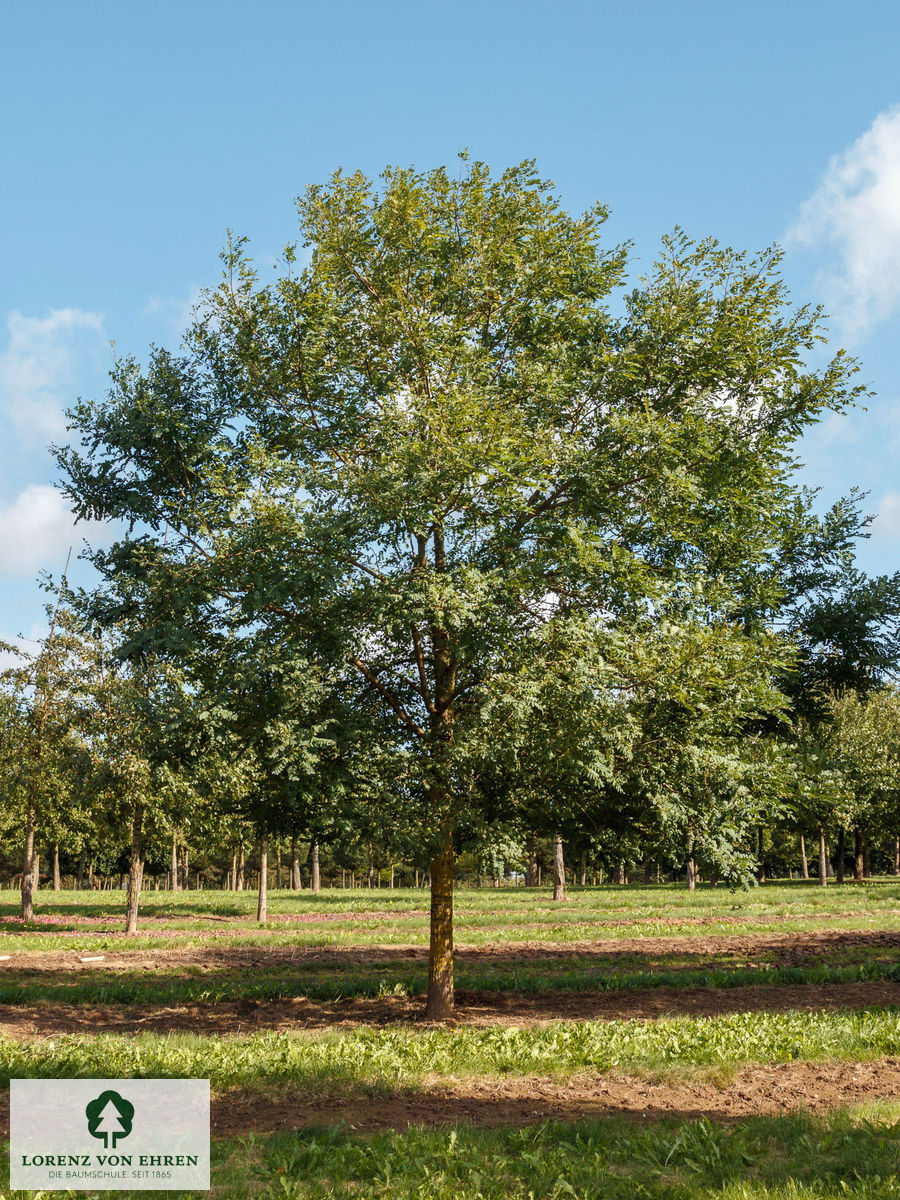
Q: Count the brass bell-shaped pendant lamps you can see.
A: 0